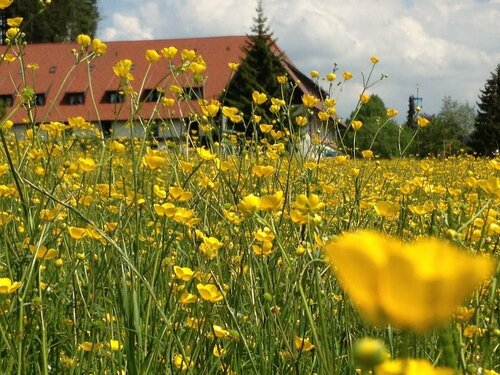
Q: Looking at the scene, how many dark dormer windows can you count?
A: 6